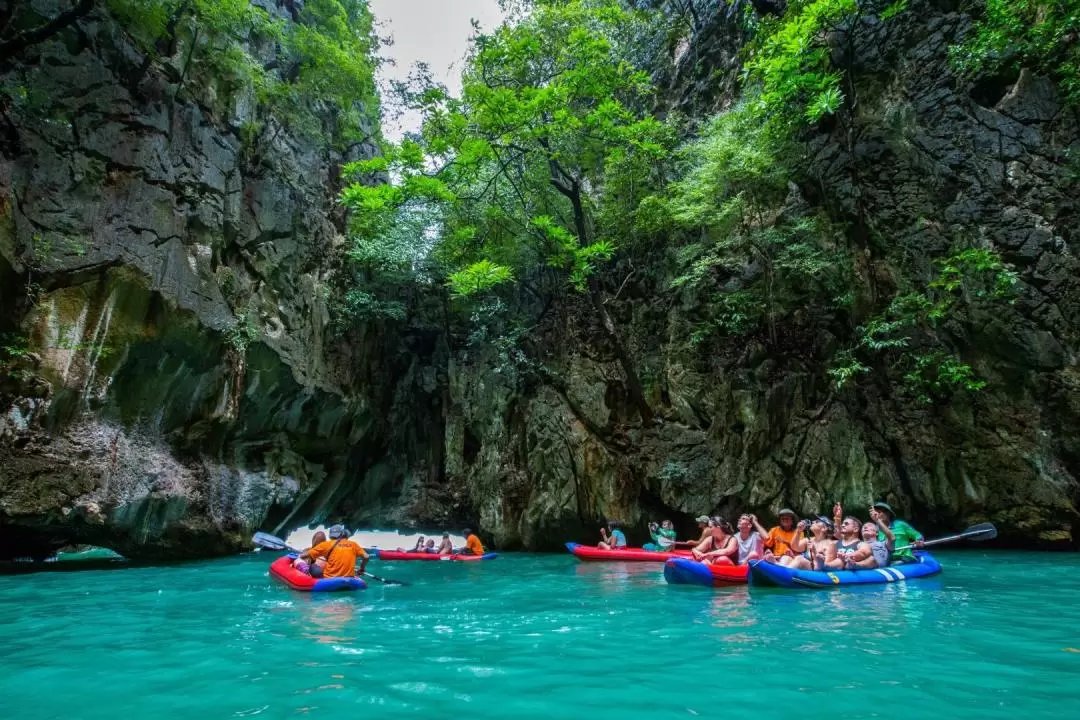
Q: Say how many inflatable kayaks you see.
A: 5